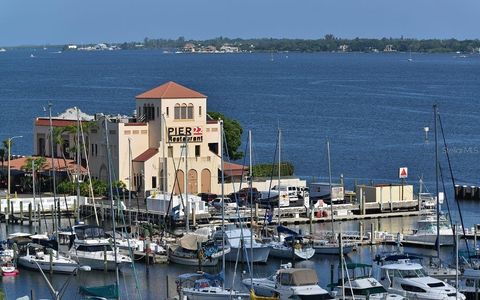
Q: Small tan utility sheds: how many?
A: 1